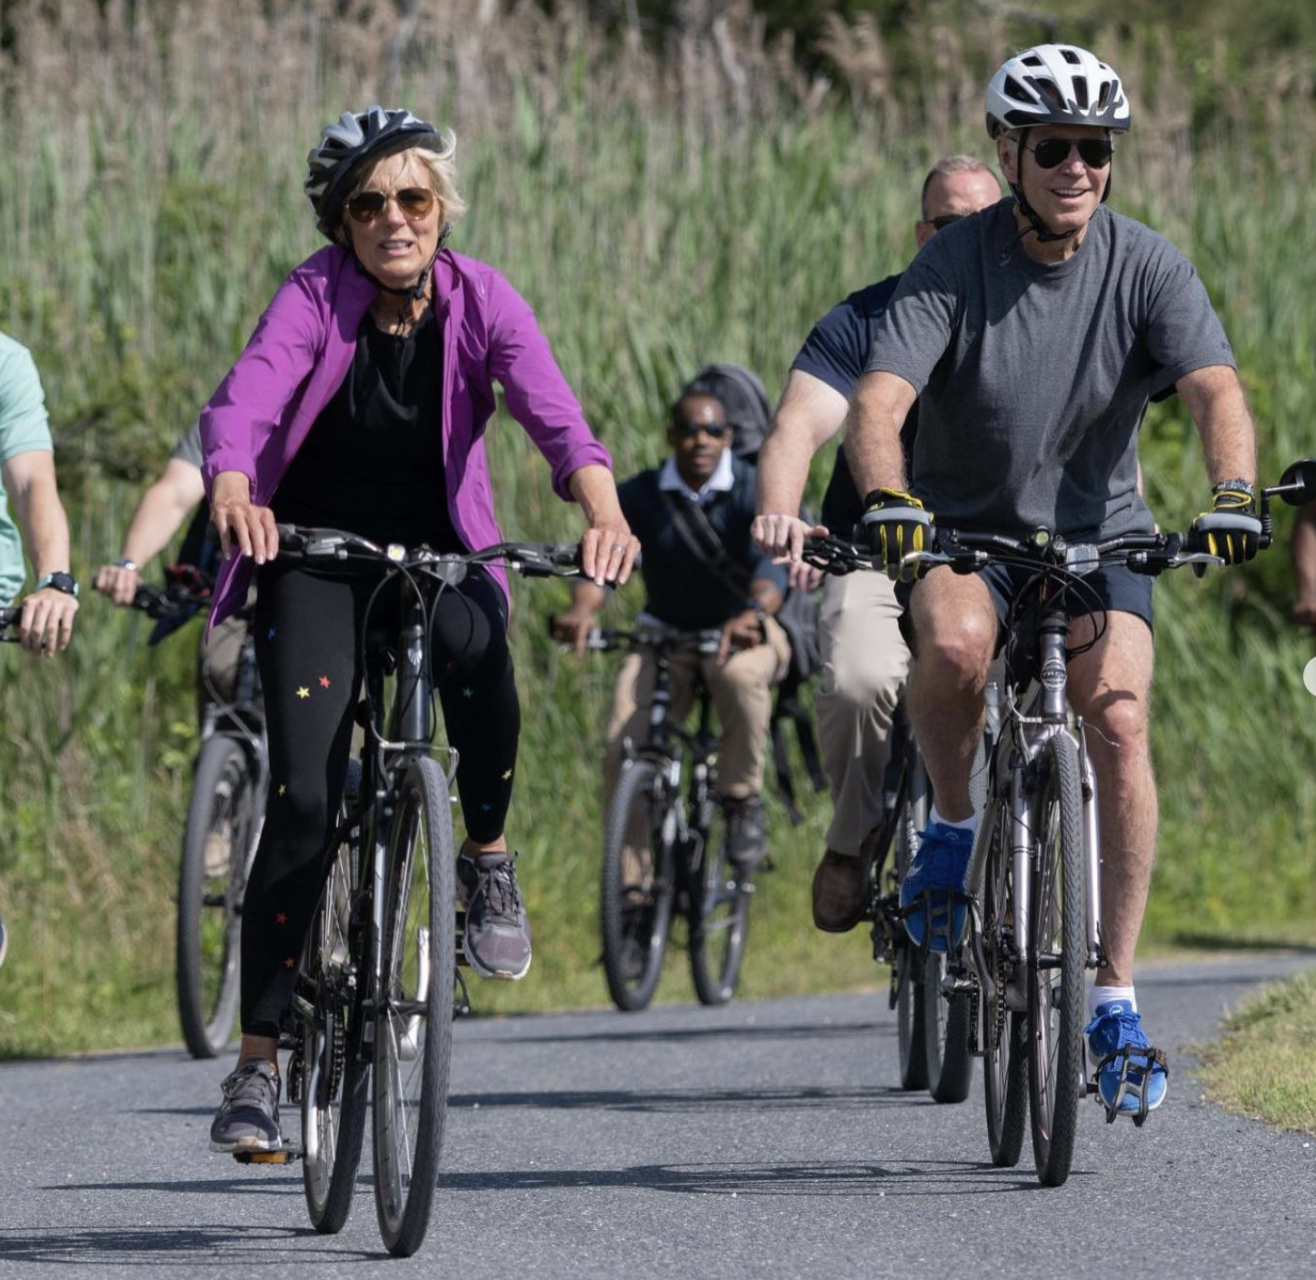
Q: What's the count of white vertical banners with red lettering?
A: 0